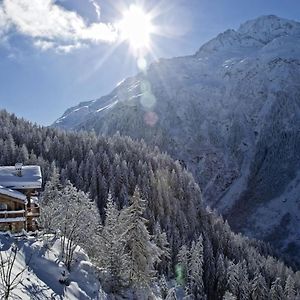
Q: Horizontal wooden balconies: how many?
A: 2